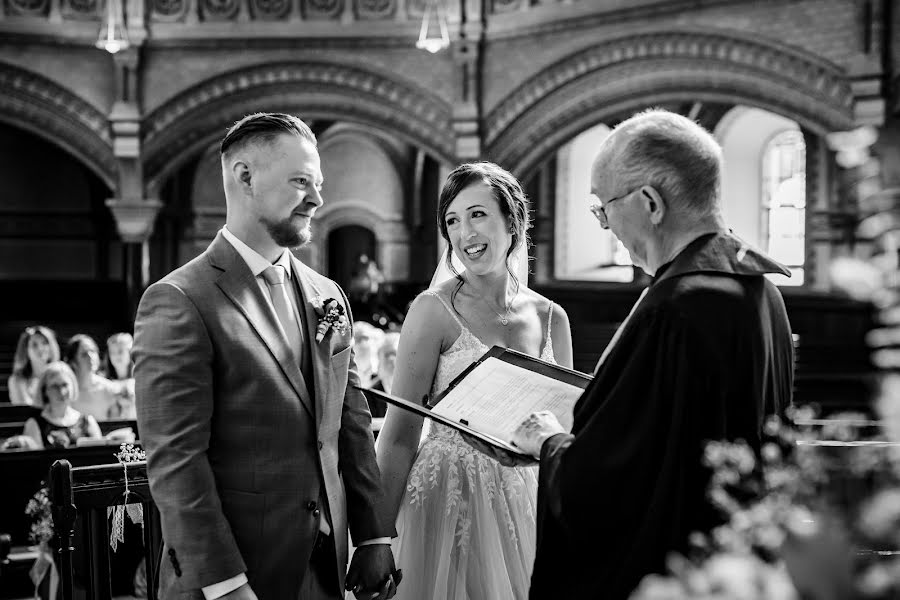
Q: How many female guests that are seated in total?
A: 4